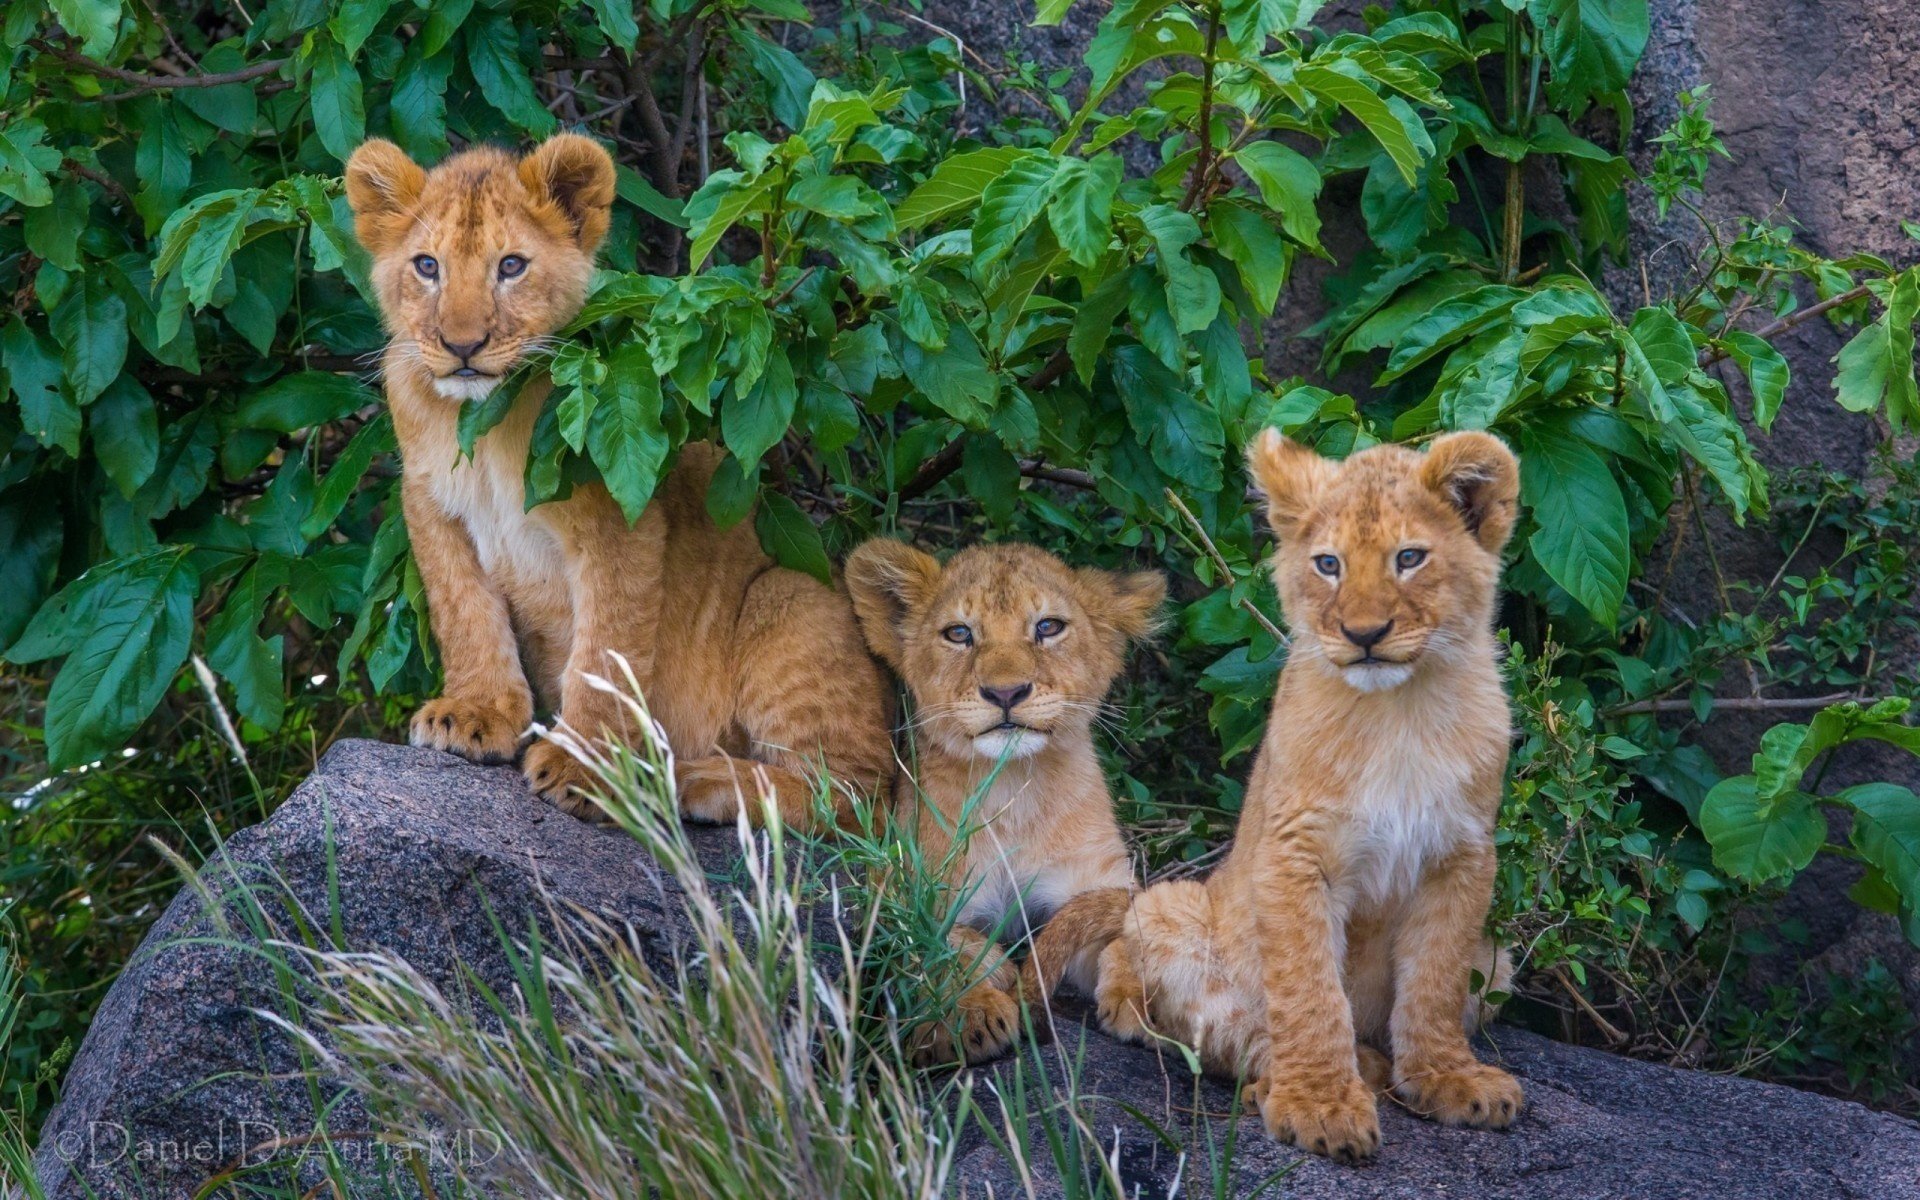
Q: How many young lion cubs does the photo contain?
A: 3